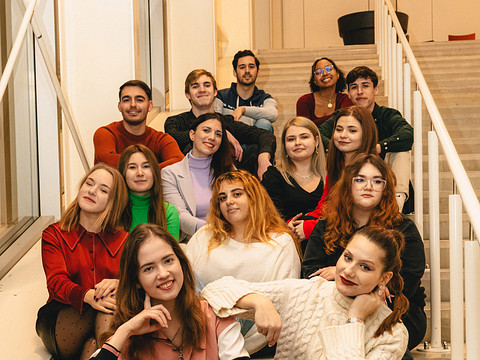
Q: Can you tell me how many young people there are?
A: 14